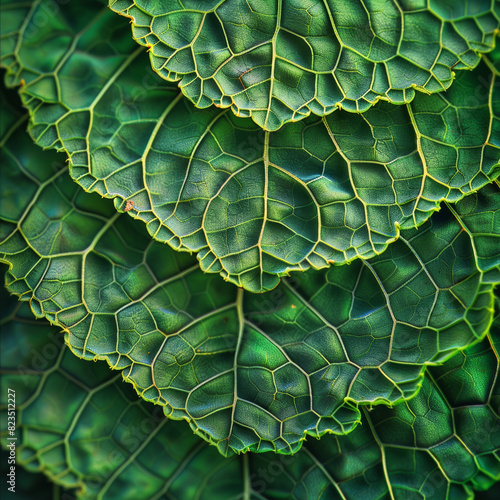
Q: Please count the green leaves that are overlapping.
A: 4